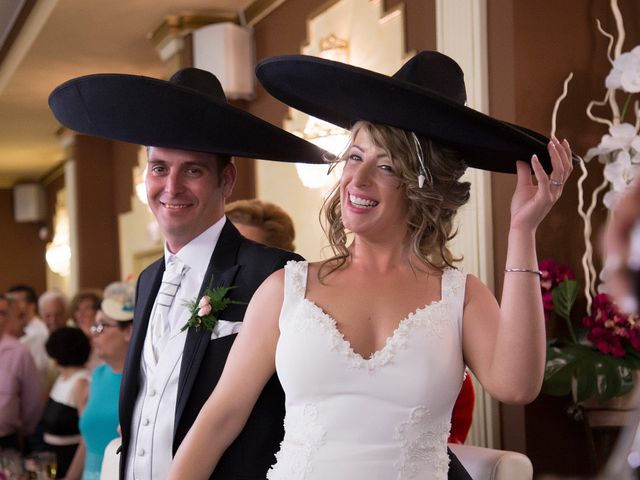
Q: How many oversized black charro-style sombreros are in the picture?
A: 2